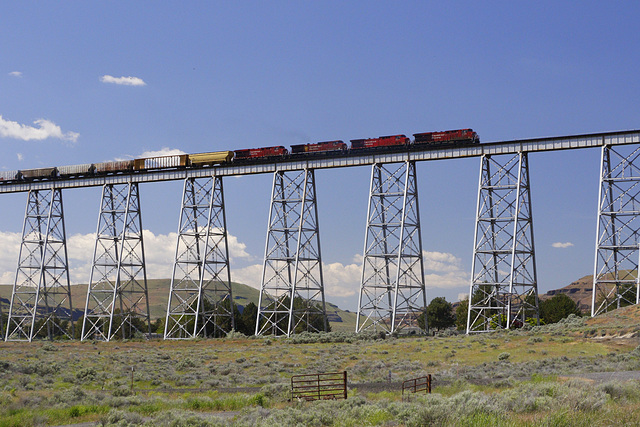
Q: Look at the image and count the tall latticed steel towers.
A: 7